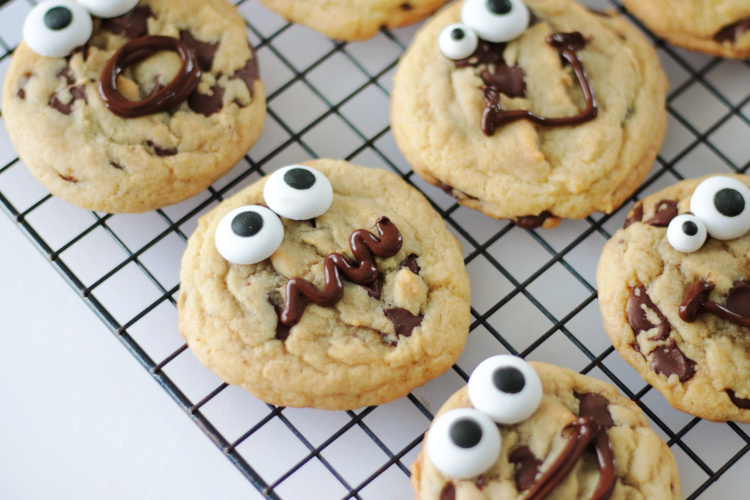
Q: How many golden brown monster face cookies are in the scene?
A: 5